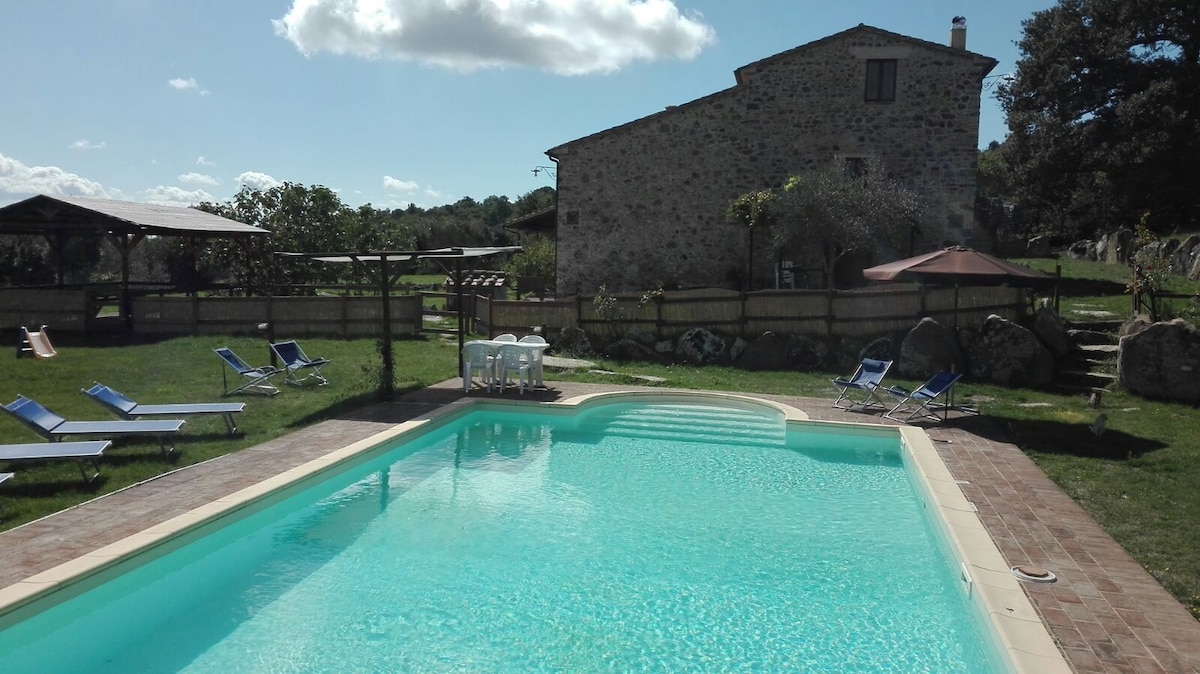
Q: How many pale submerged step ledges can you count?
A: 5